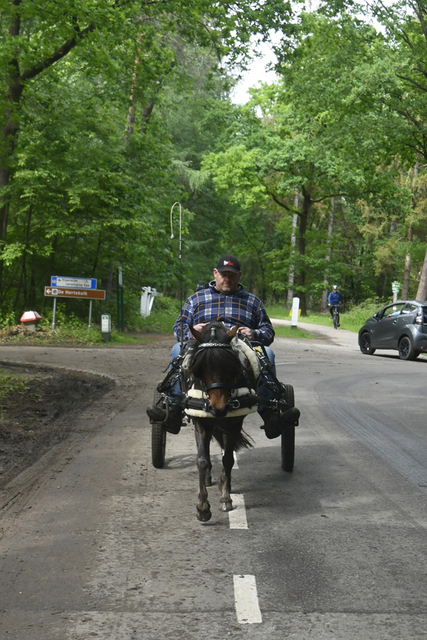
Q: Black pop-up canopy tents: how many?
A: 0